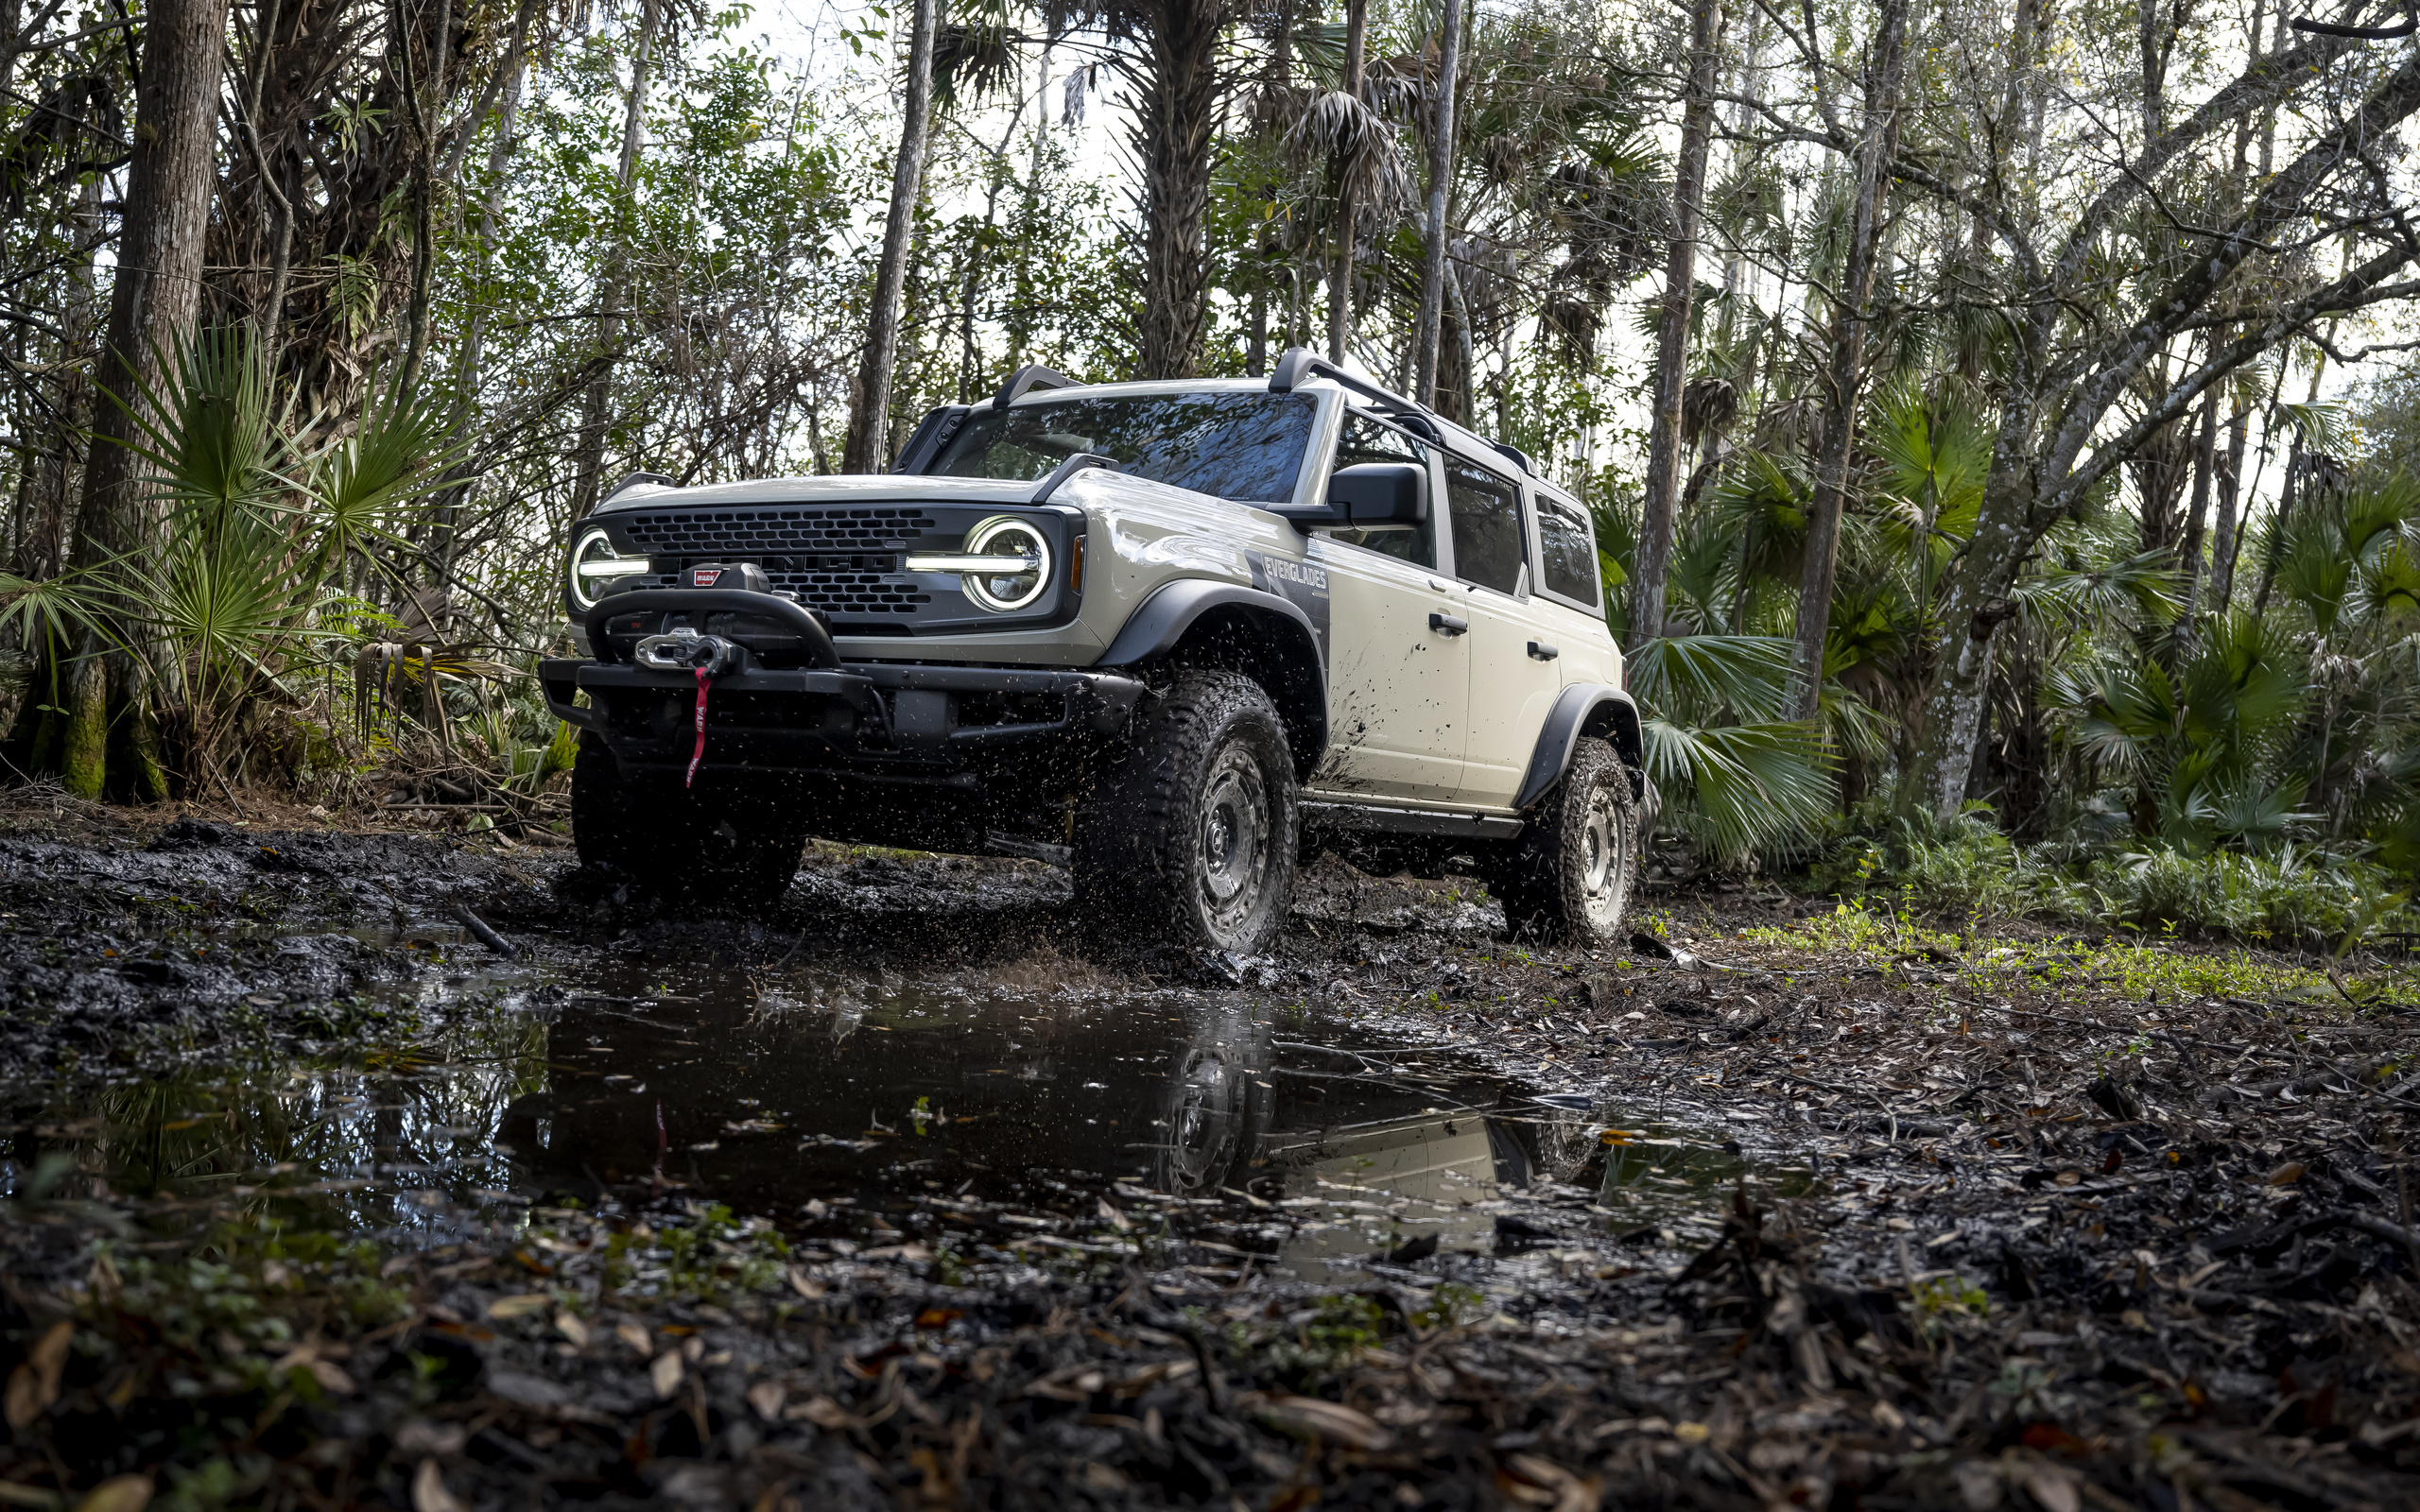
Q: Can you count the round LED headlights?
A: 2